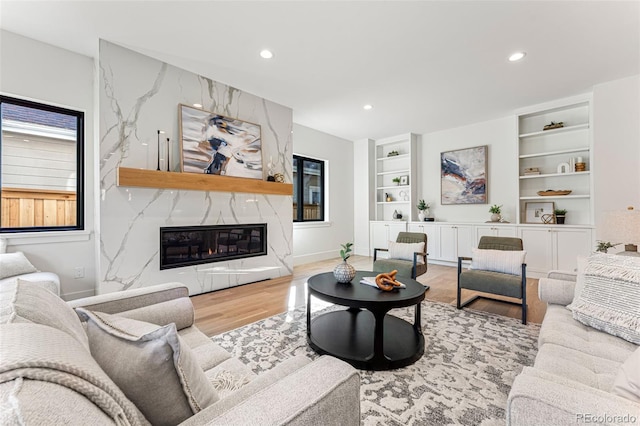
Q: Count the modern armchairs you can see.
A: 2